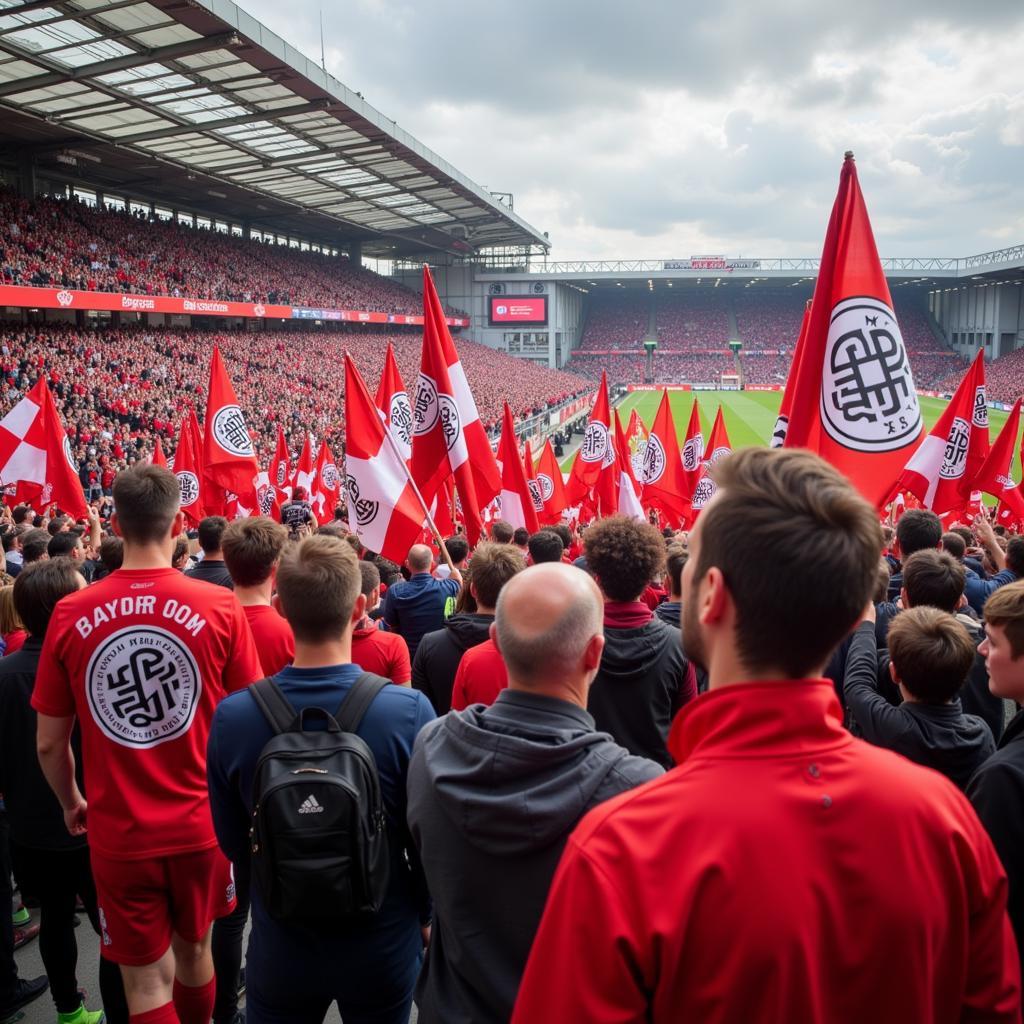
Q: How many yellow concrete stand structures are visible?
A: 0